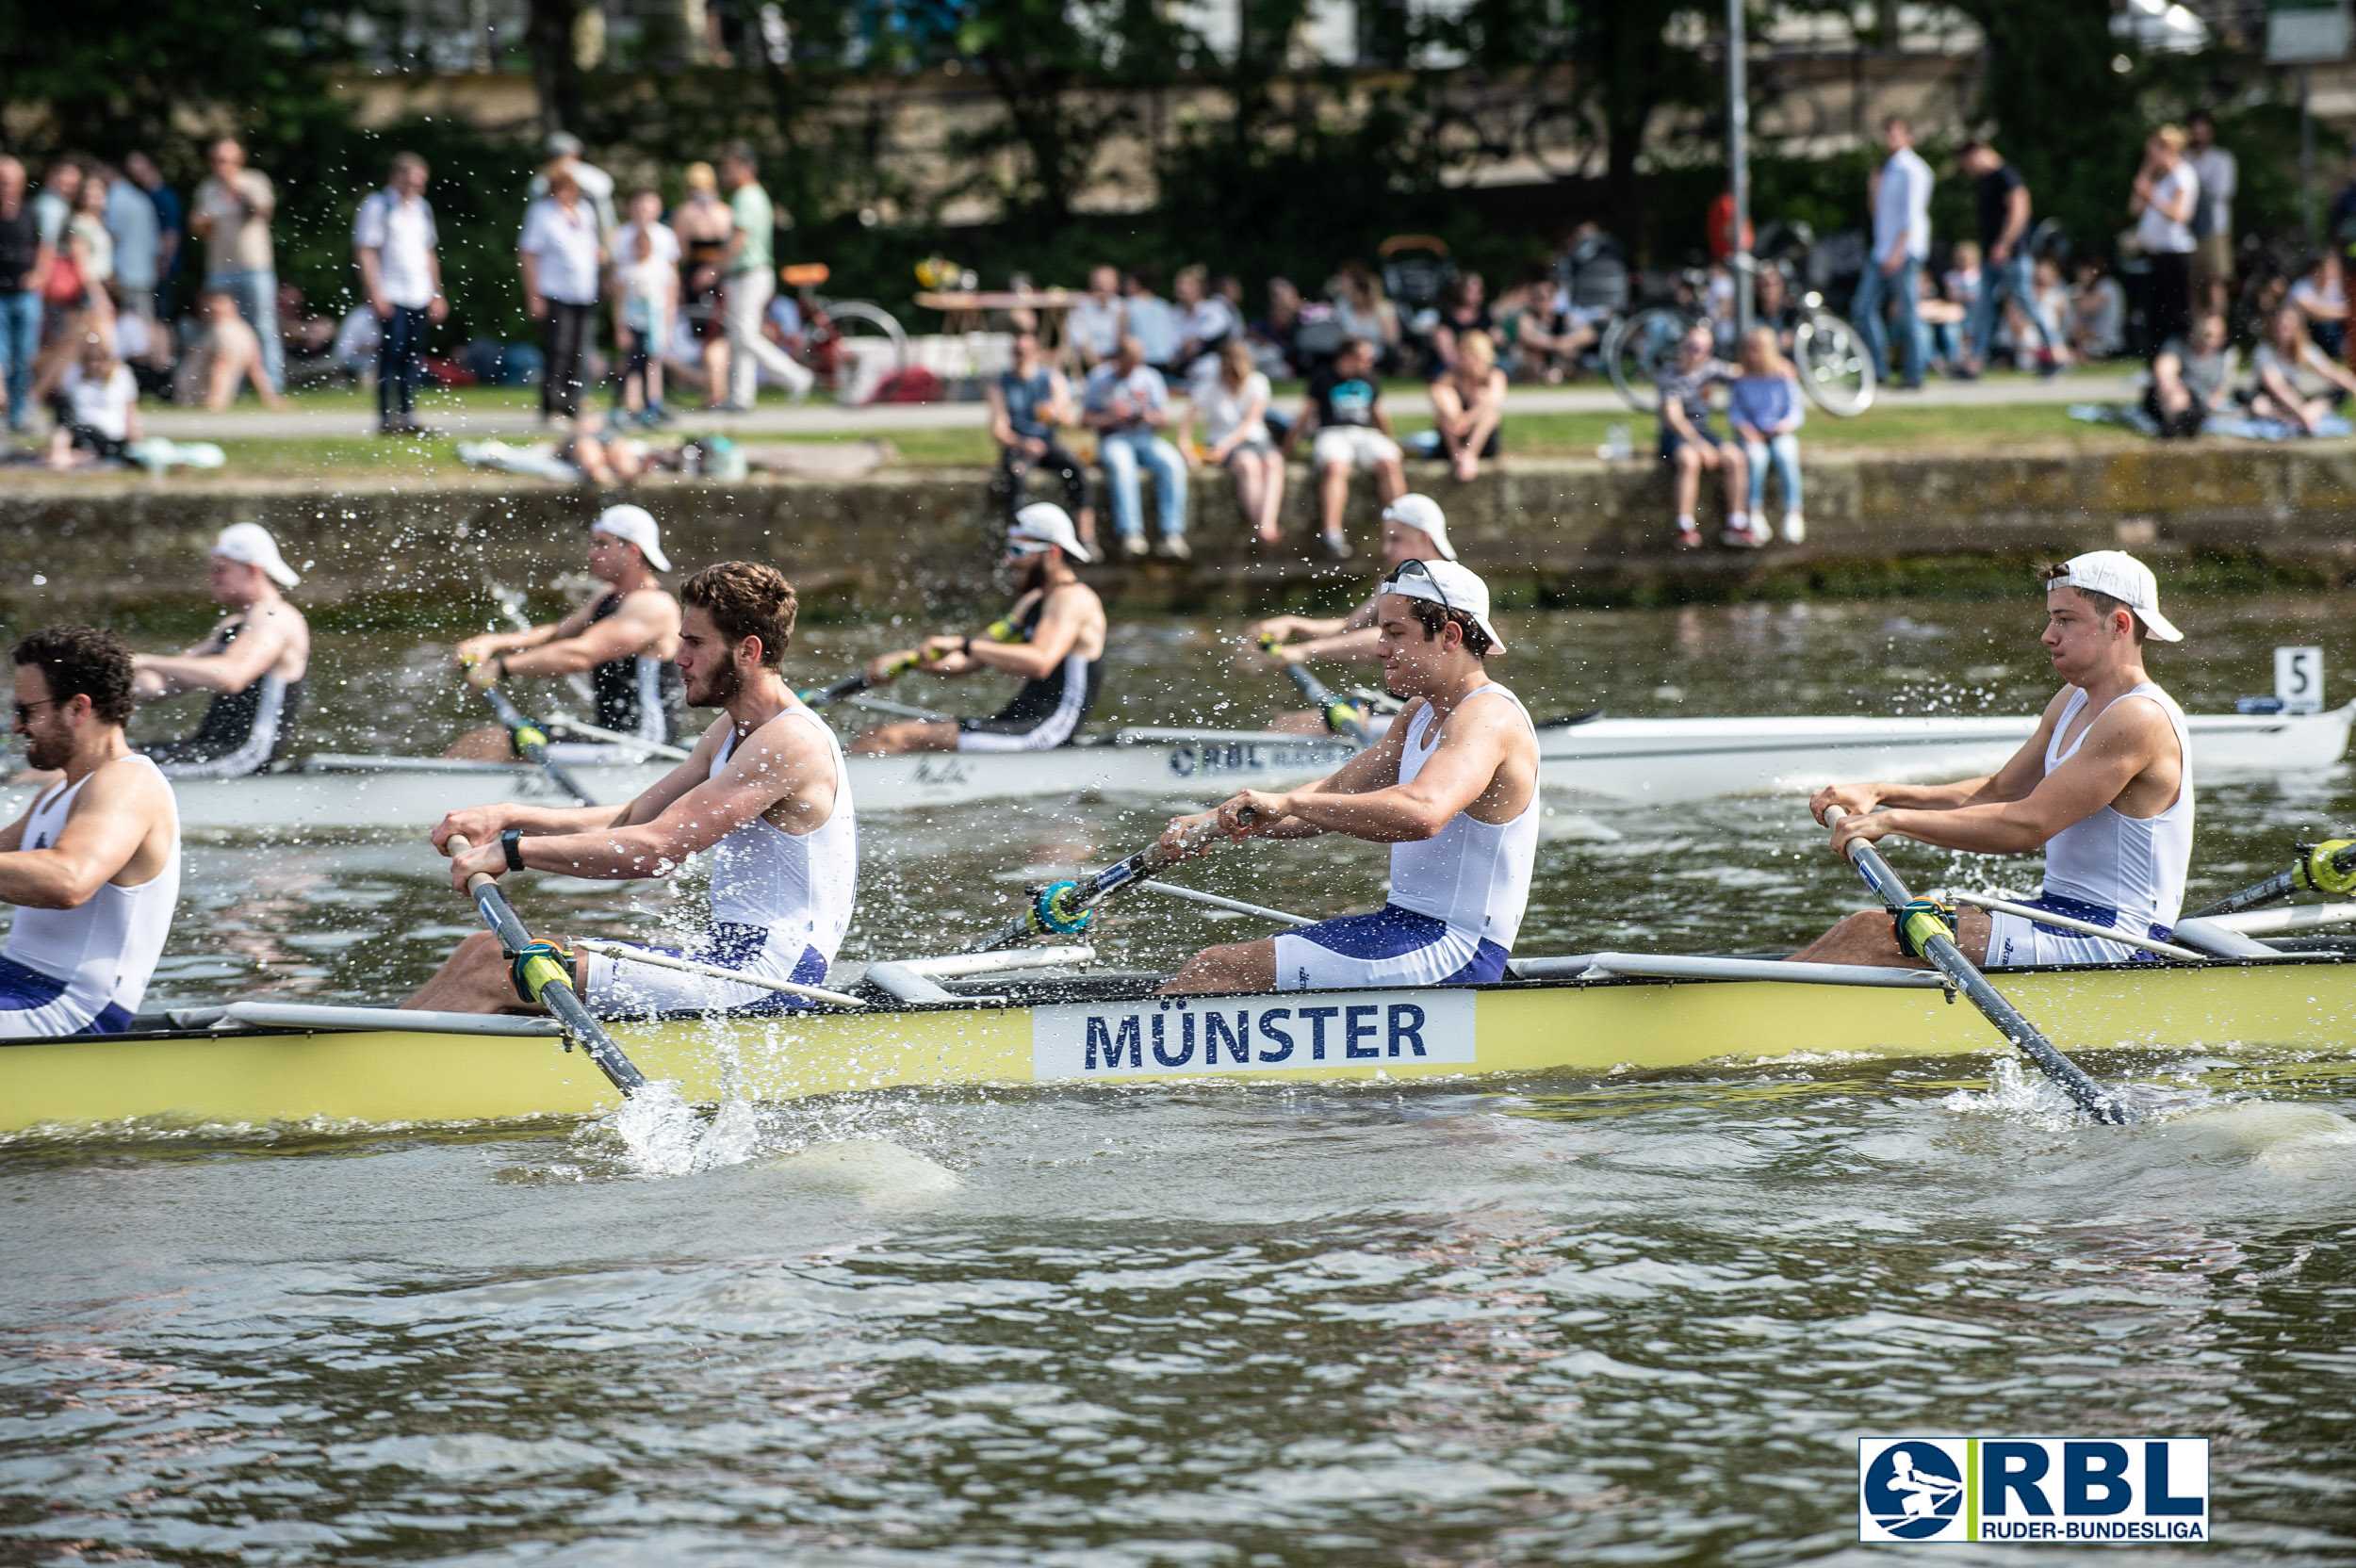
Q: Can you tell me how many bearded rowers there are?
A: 3